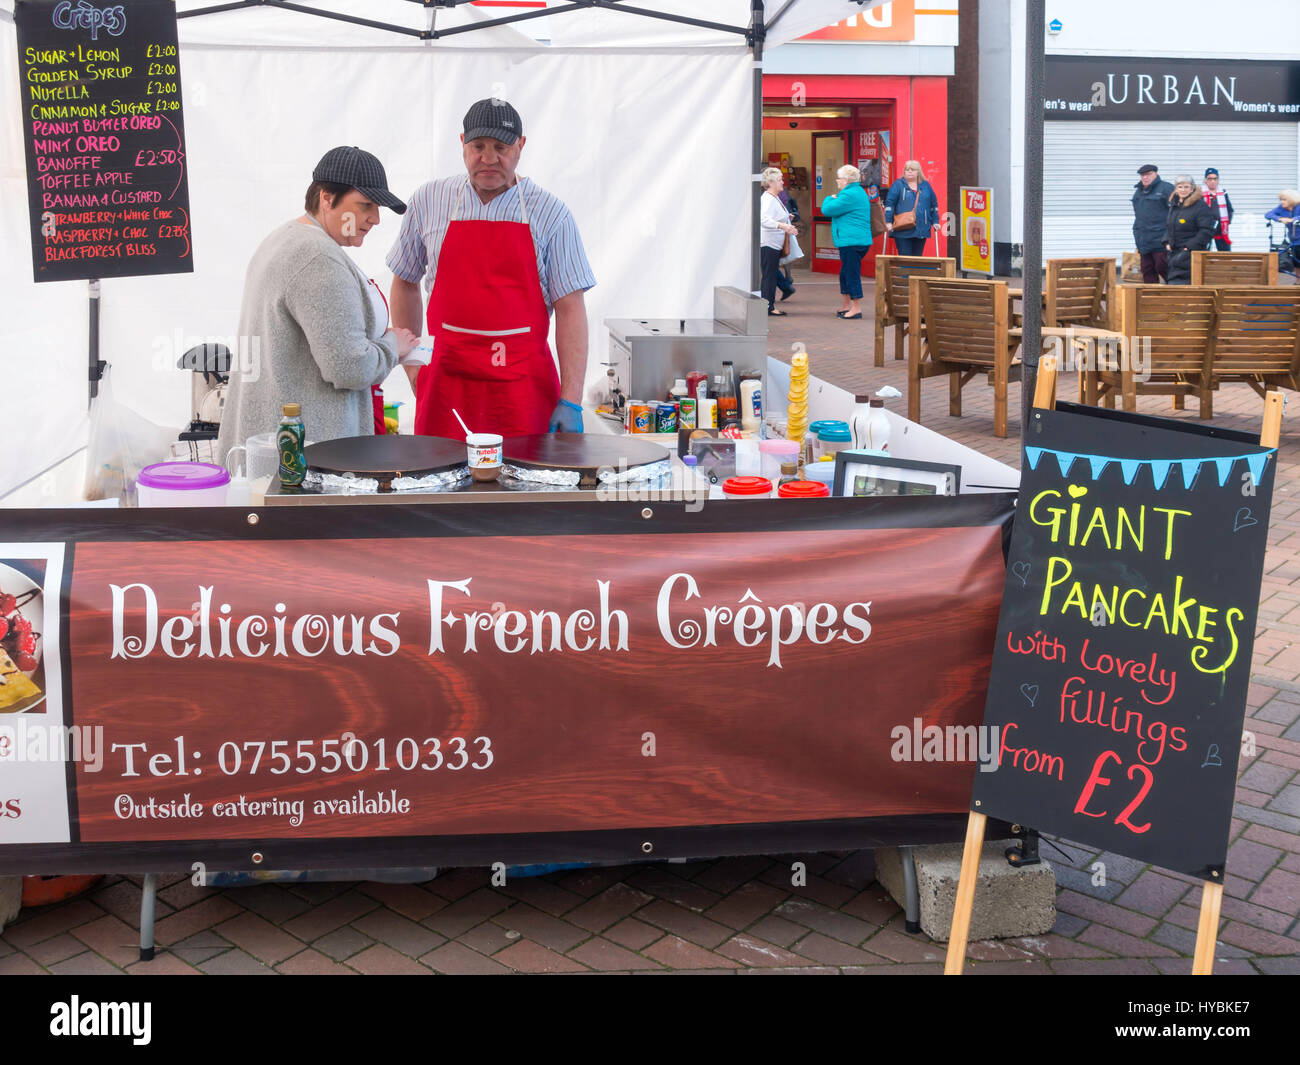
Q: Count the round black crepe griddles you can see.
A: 2